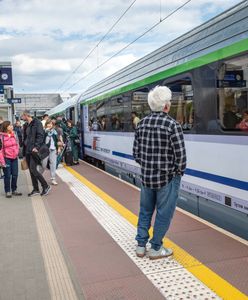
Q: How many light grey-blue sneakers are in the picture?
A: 2